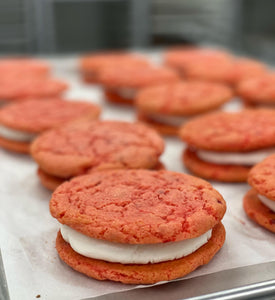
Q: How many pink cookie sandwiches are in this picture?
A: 13